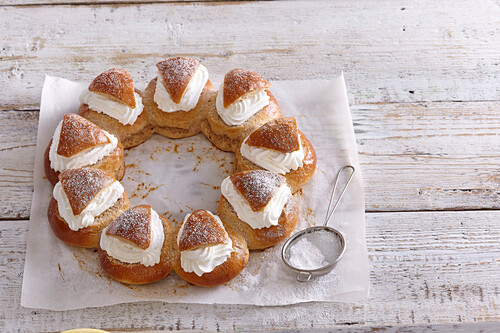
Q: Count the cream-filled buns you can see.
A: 9